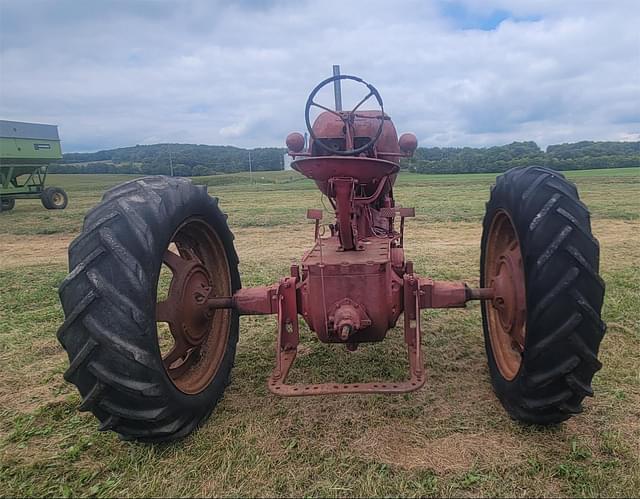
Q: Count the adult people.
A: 0